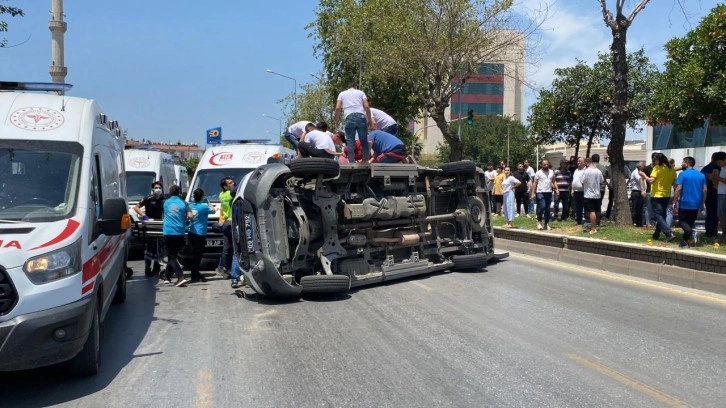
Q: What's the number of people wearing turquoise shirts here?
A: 2